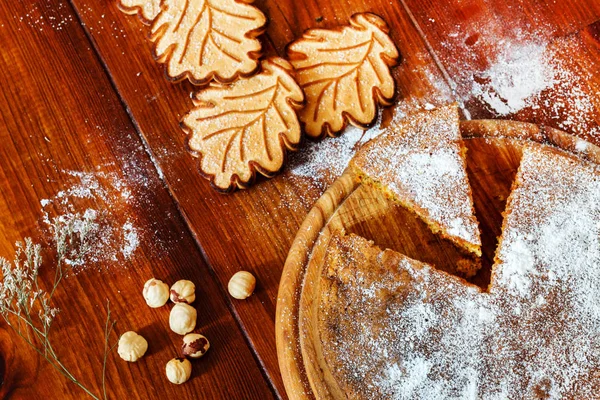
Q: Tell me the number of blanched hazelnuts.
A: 7